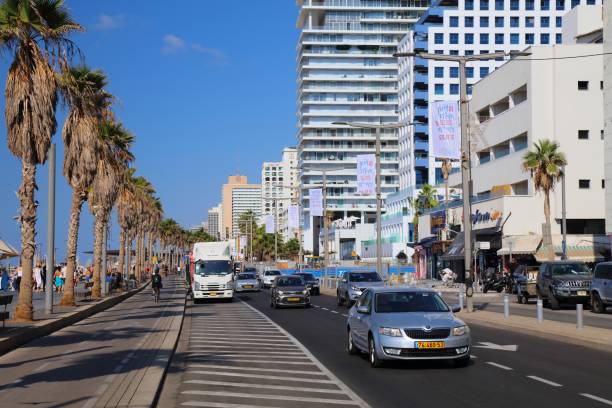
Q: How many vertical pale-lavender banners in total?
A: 5